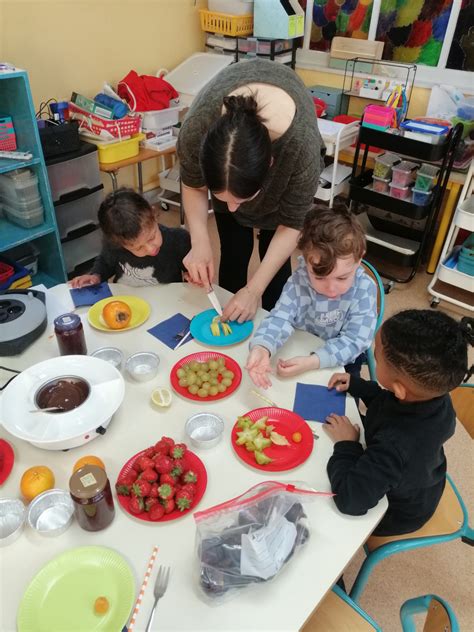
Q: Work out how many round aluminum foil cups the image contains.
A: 5